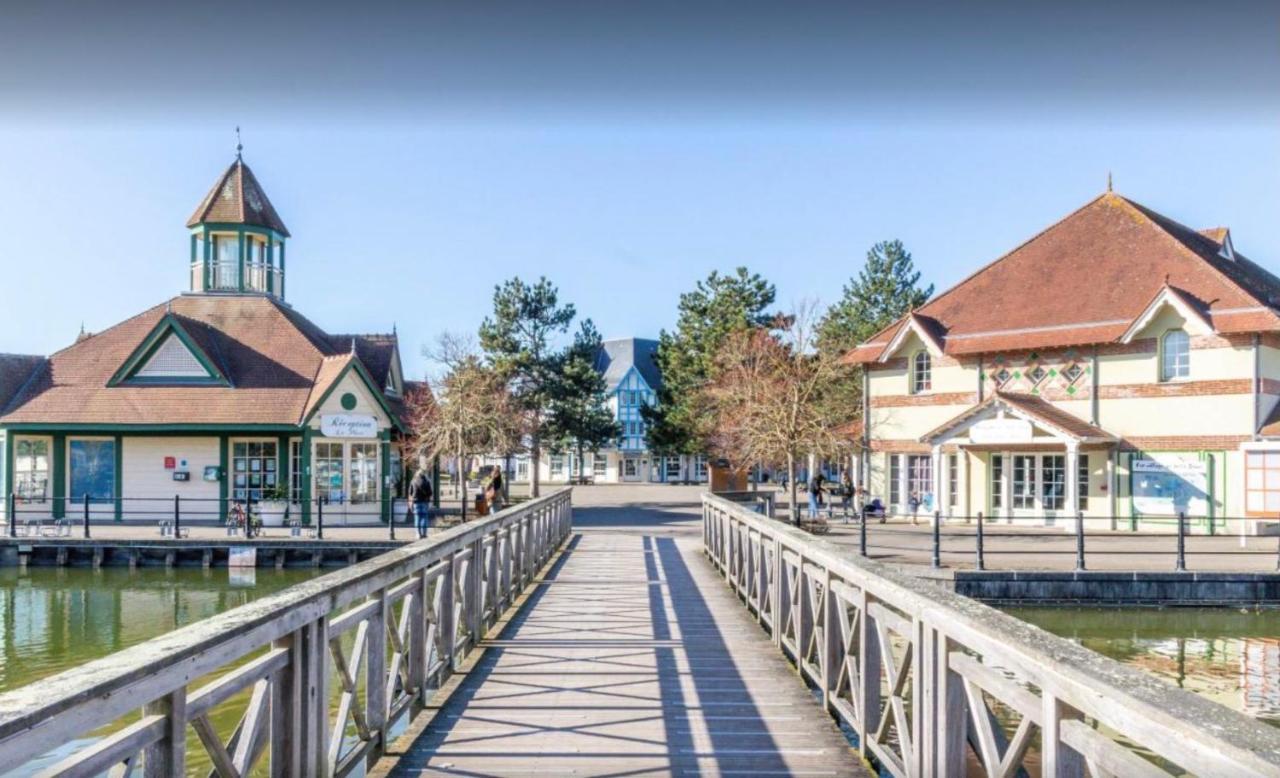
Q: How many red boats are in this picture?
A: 0